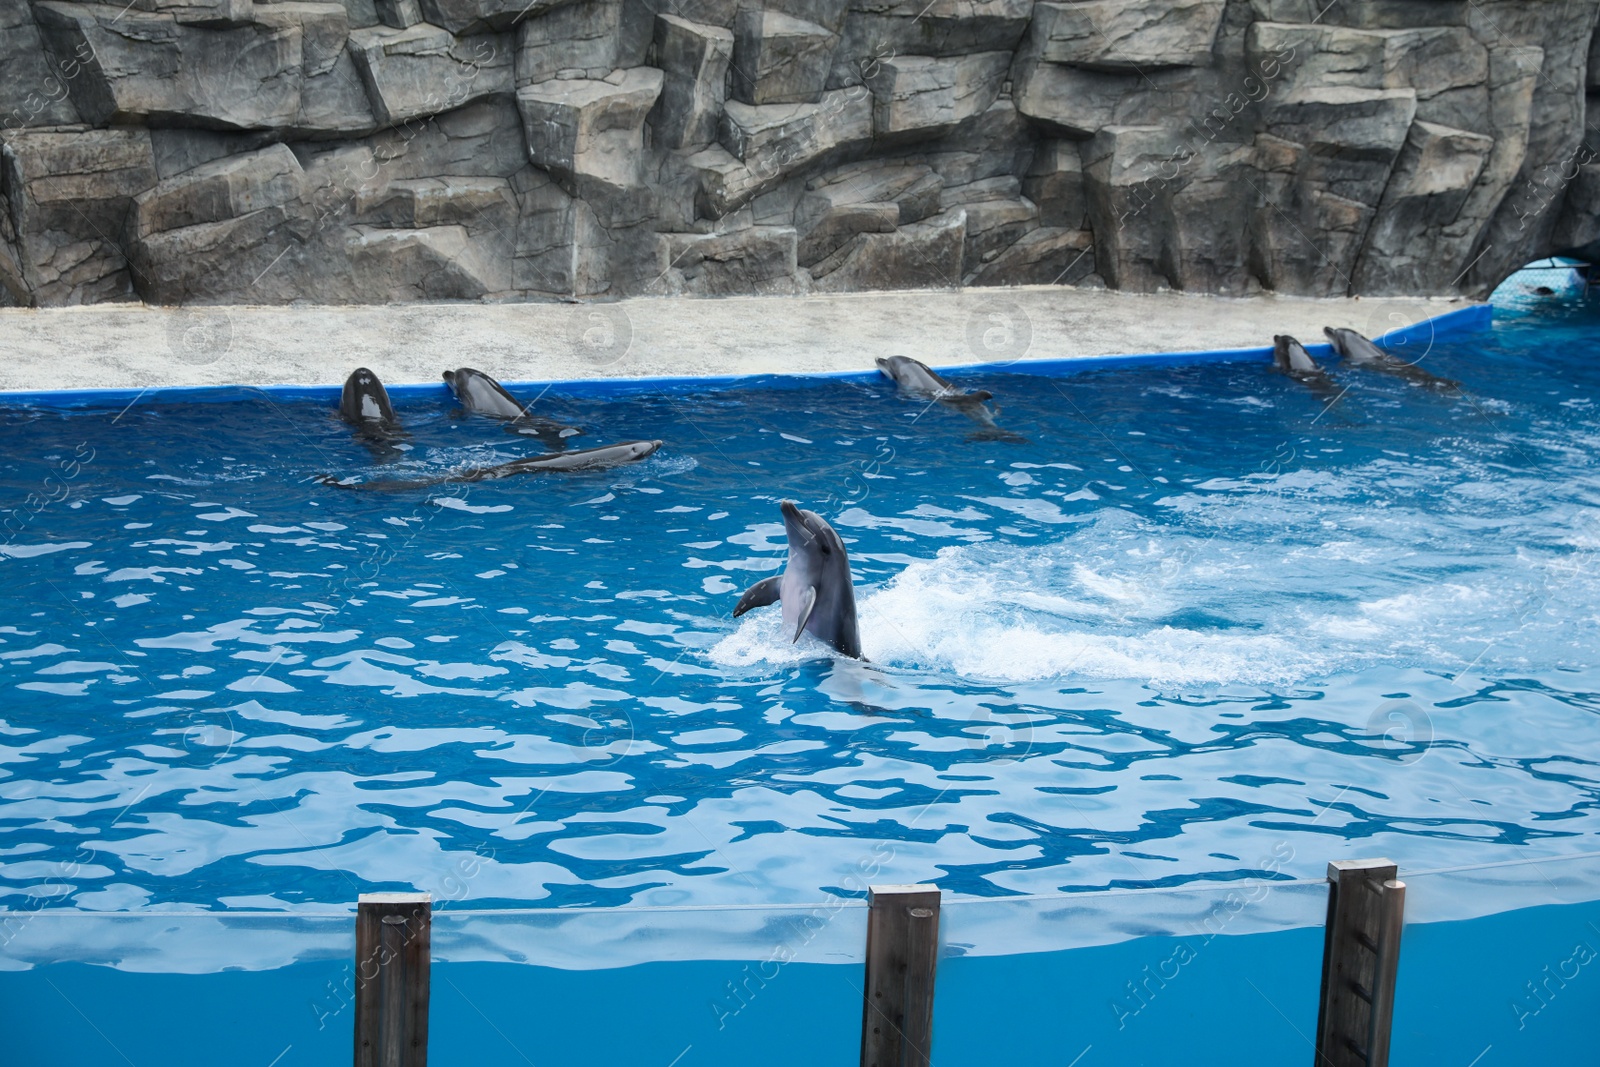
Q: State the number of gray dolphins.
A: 7